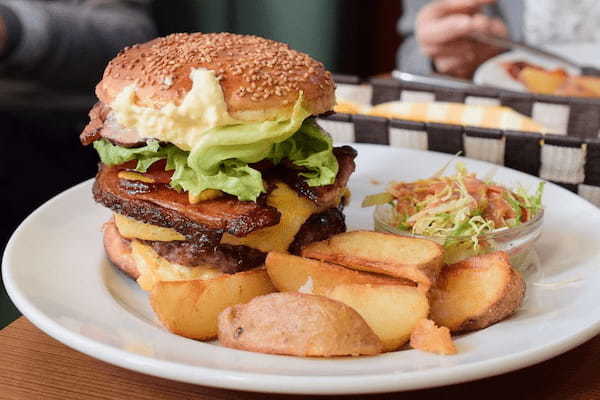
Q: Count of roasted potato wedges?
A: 6